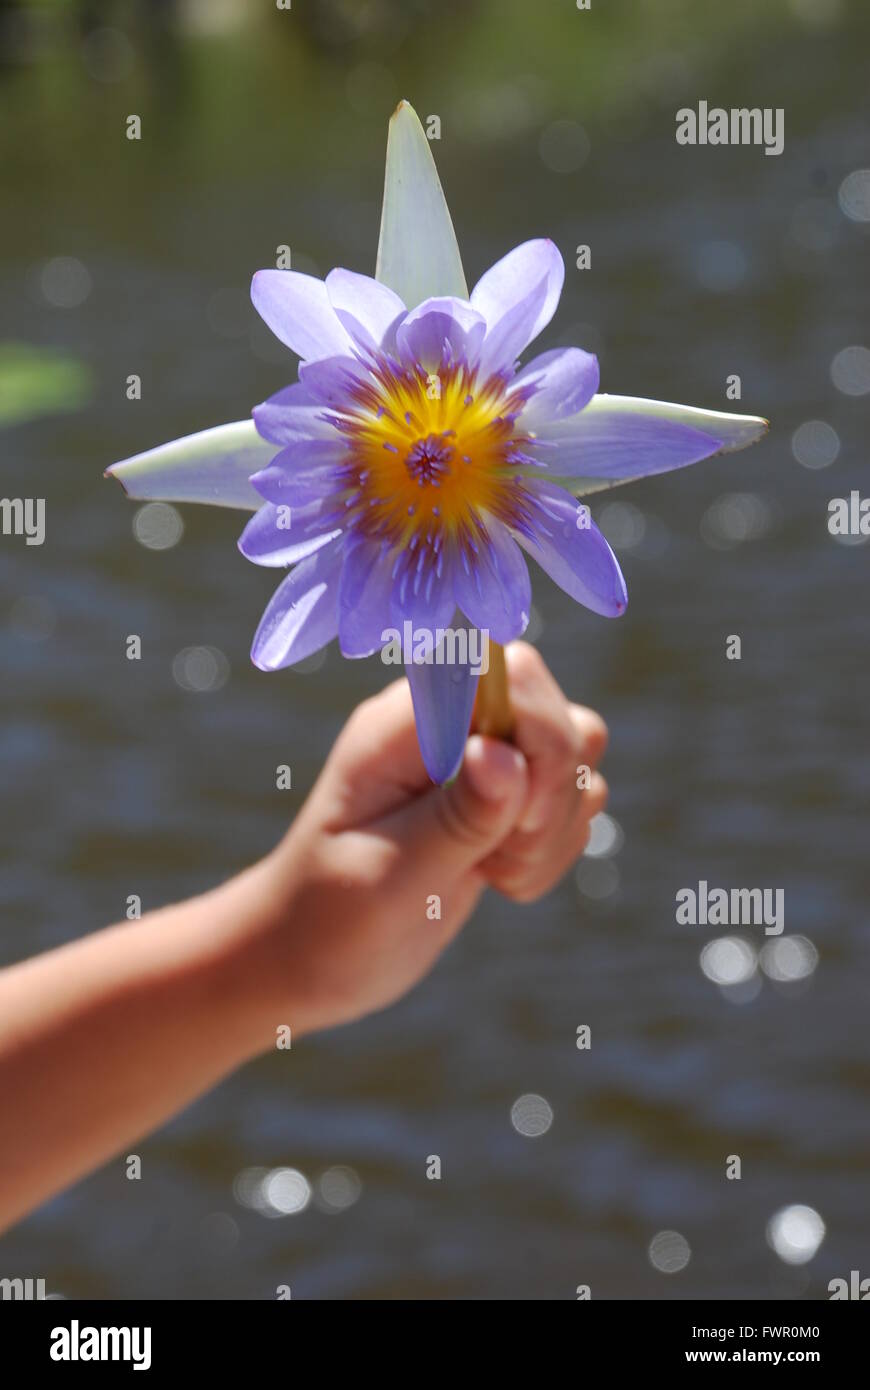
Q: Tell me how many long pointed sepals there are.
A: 4